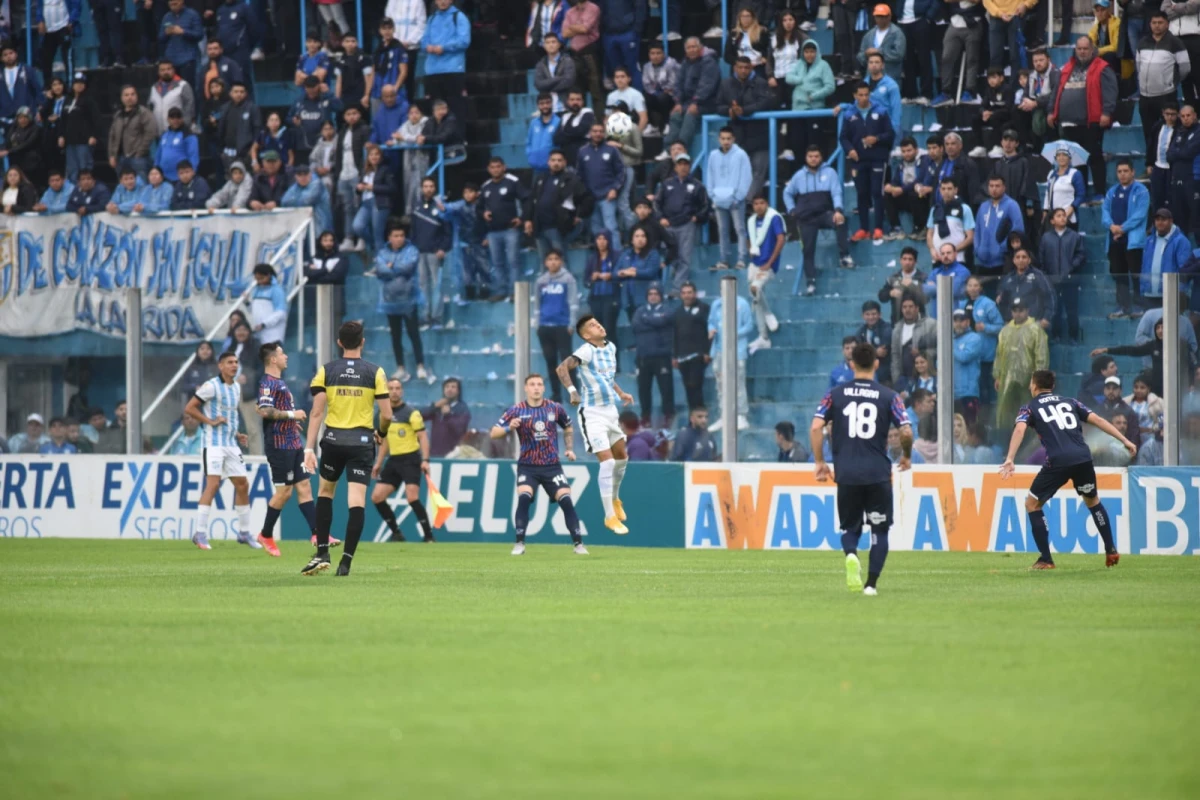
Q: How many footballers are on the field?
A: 6